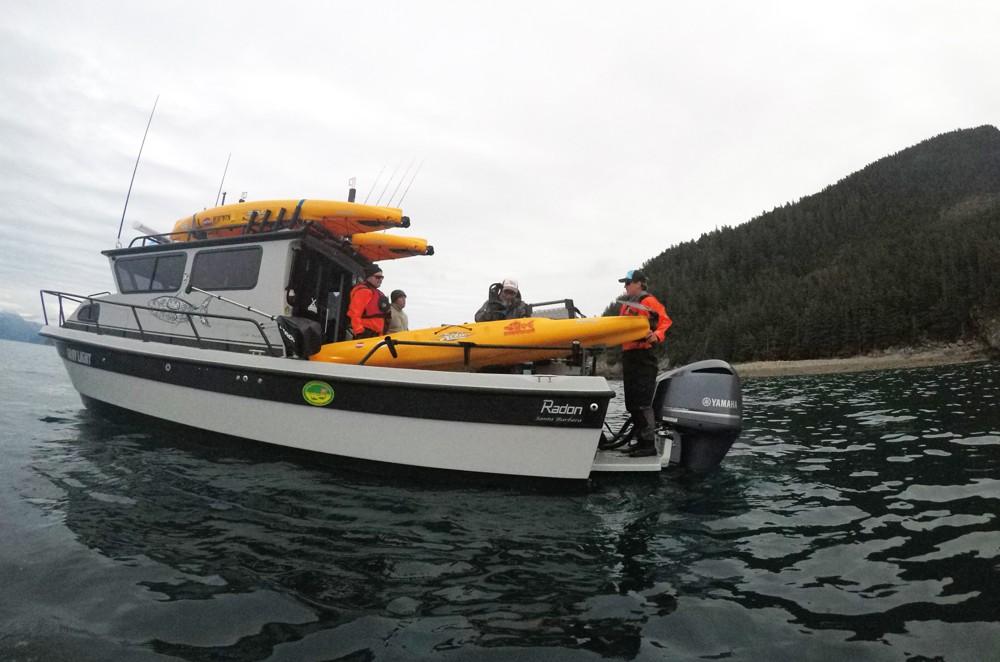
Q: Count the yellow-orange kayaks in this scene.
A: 3